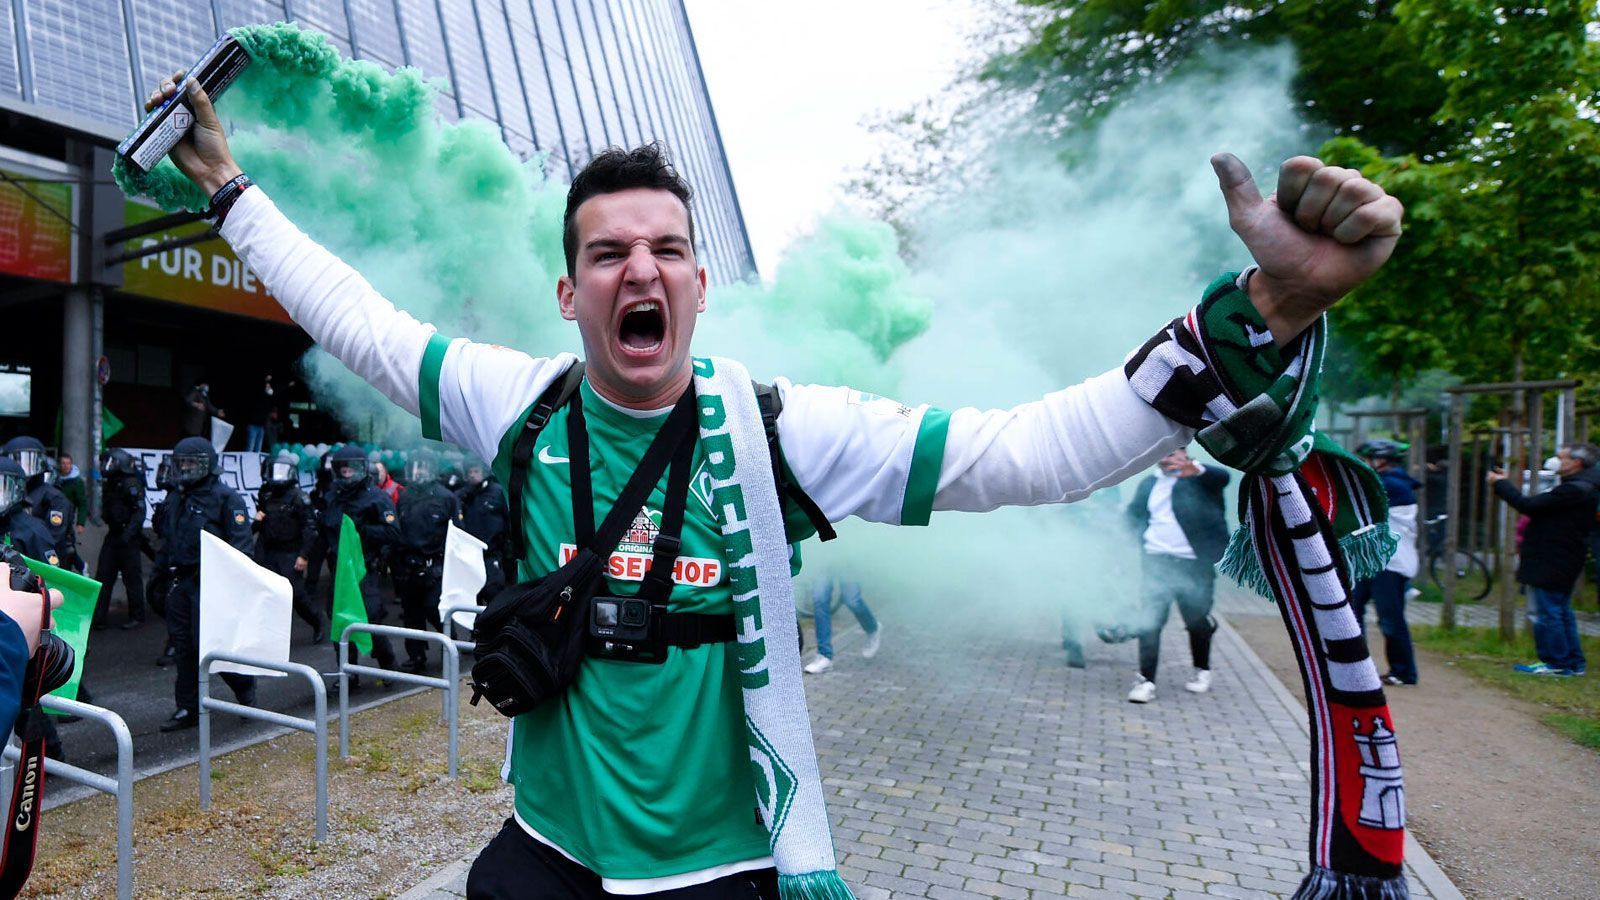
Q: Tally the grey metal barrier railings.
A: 4